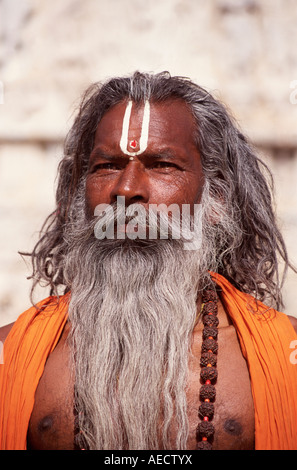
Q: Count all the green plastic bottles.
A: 0